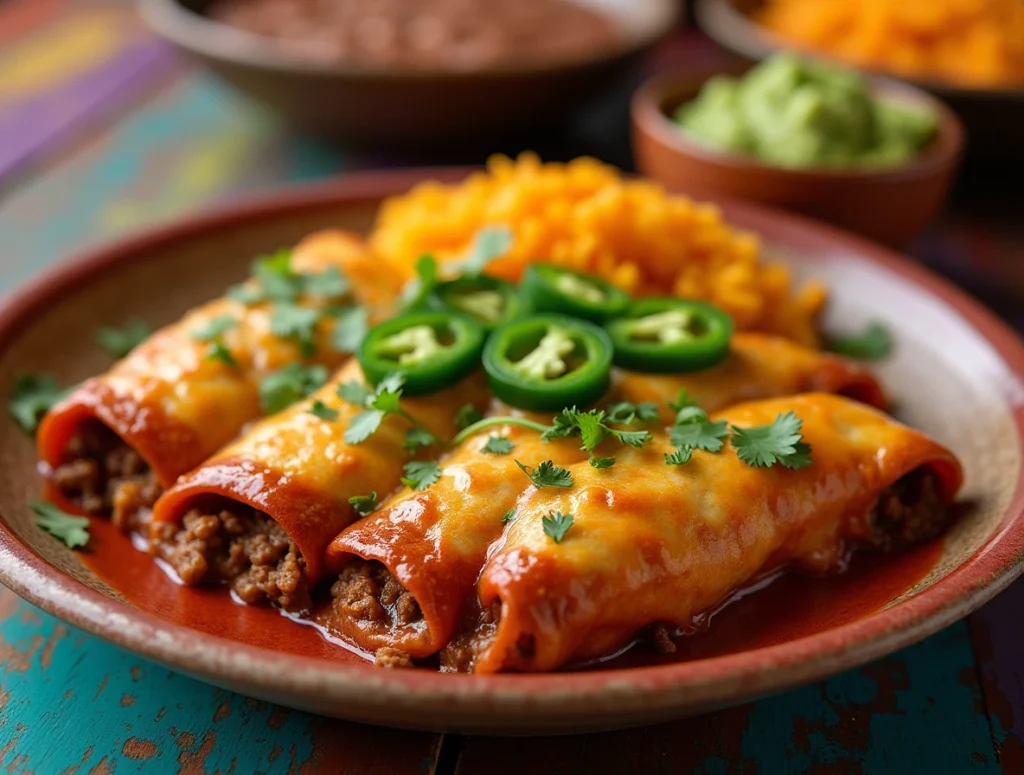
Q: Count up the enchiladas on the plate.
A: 4